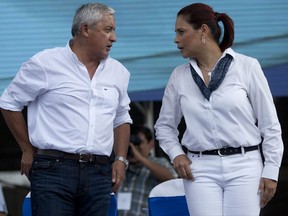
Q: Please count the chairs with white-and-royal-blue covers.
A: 2